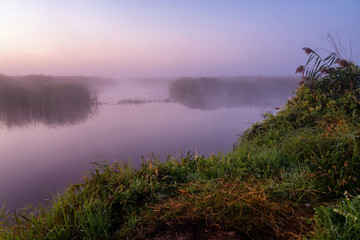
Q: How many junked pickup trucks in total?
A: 0